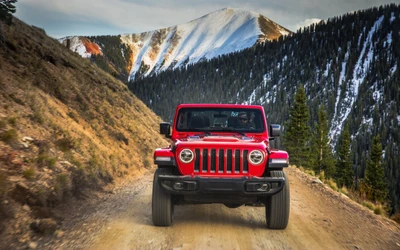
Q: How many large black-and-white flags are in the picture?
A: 0